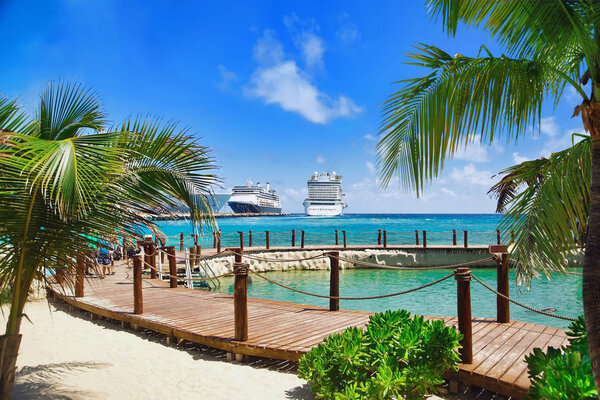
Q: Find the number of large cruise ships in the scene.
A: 2